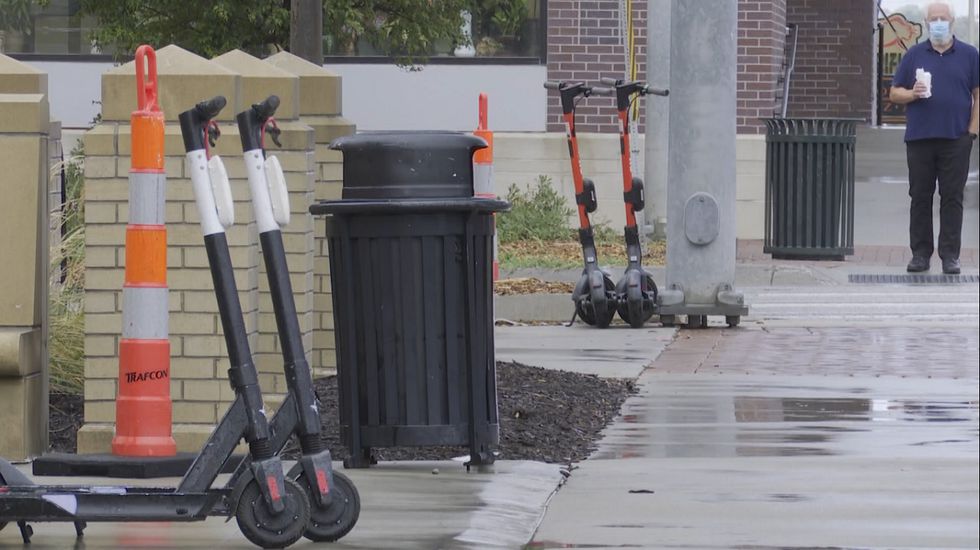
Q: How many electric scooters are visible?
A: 4